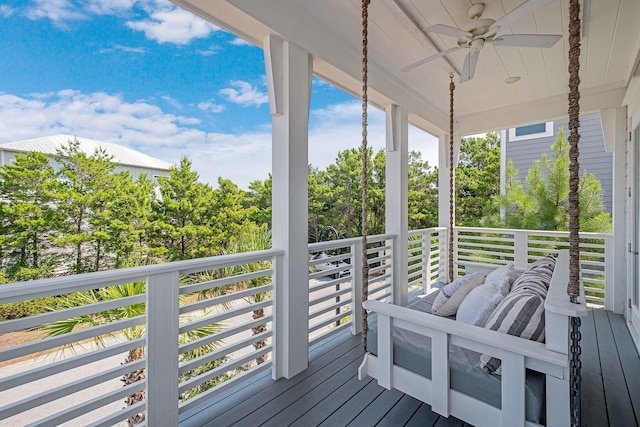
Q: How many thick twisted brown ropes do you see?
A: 3